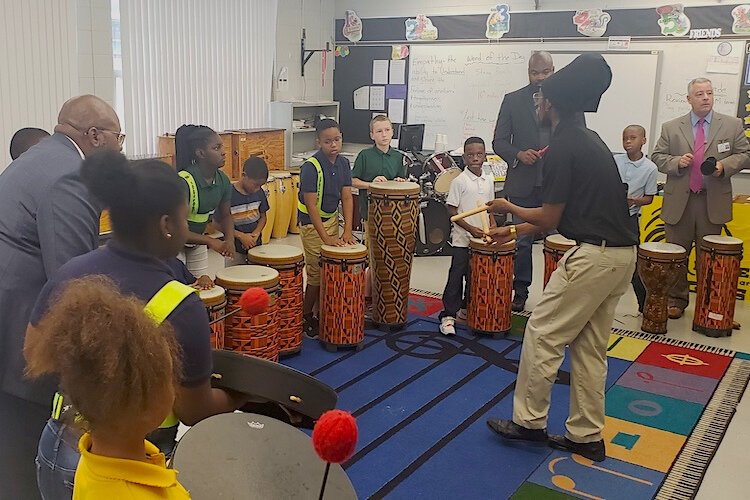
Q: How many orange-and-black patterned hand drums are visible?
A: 7